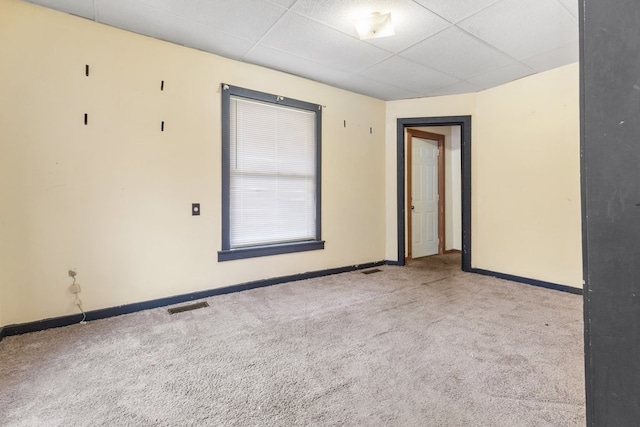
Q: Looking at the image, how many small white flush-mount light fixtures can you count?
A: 1